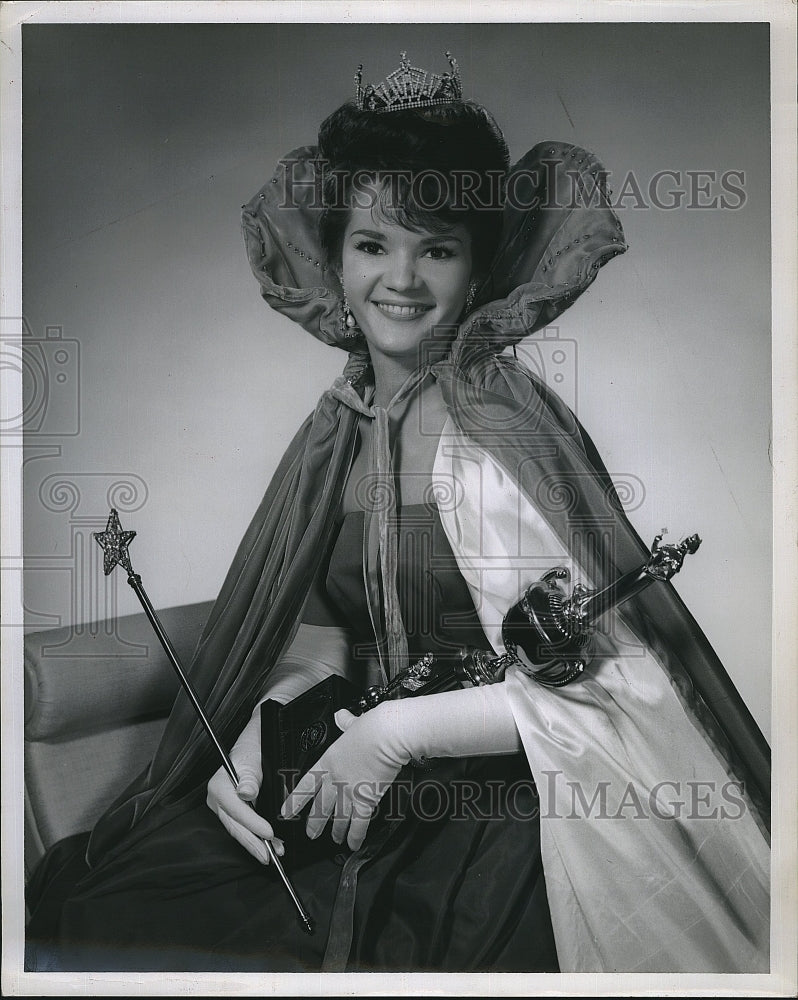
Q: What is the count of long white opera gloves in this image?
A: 2